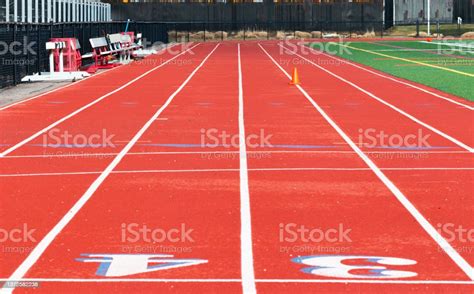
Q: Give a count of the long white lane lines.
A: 7